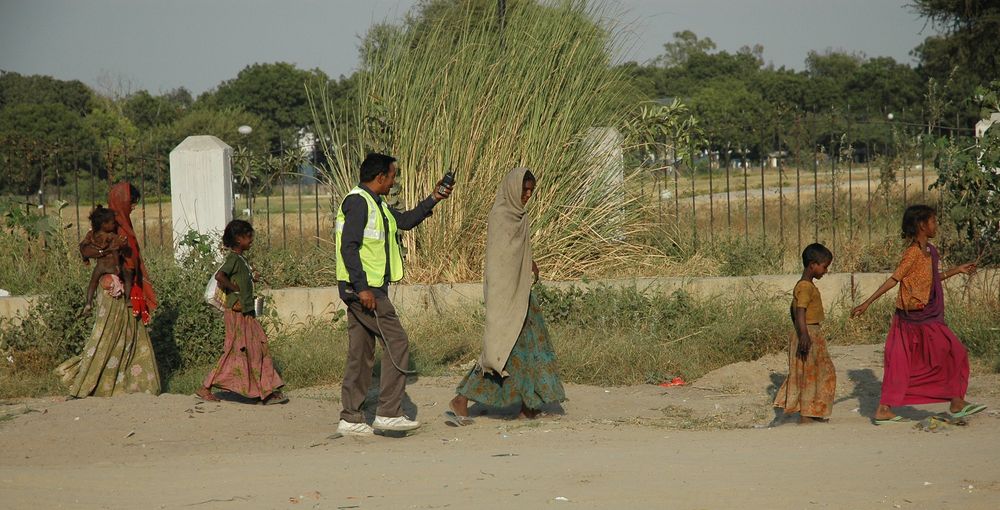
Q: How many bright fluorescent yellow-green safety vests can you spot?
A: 1